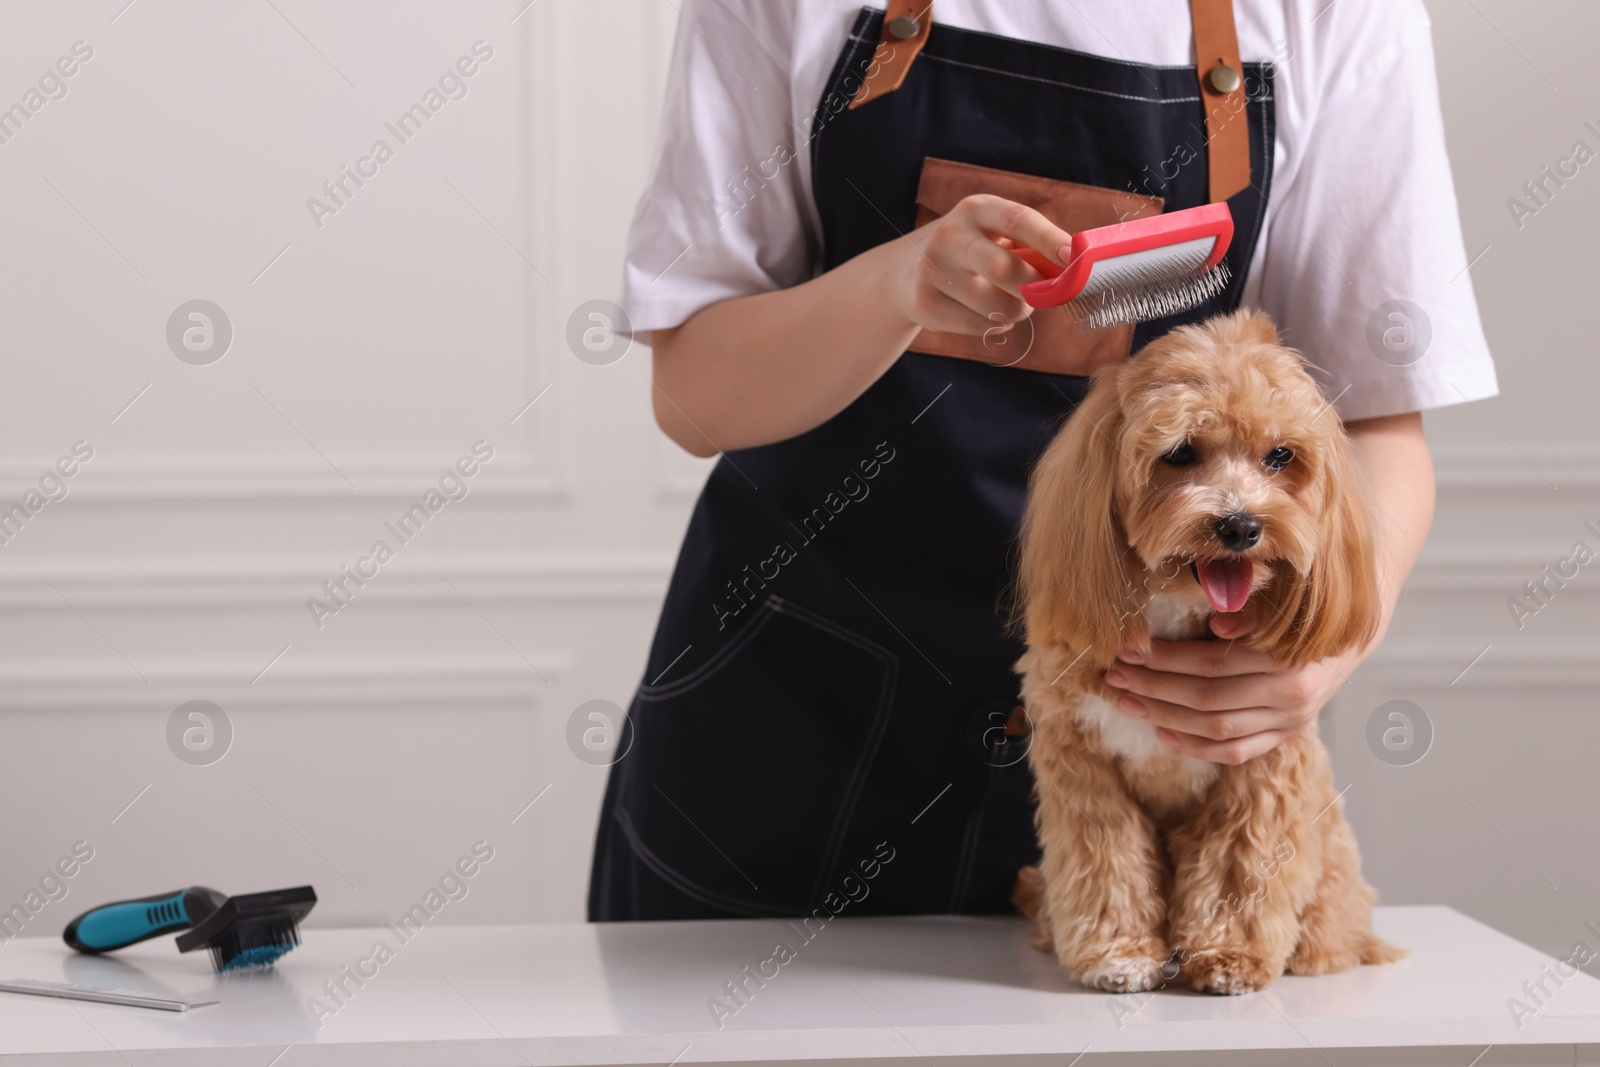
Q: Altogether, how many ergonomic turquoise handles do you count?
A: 1